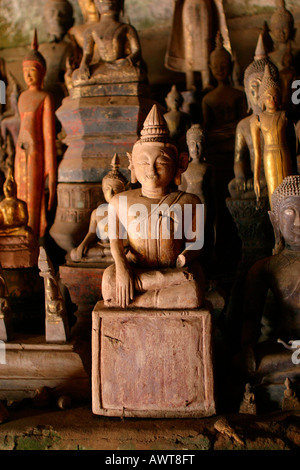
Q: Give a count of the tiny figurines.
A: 2